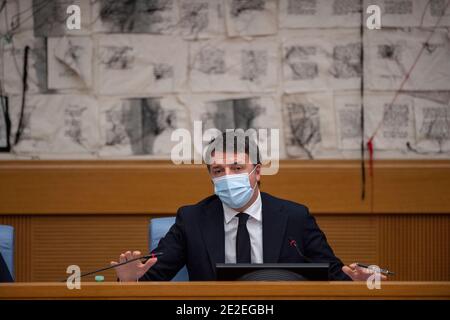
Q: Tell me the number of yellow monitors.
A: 0